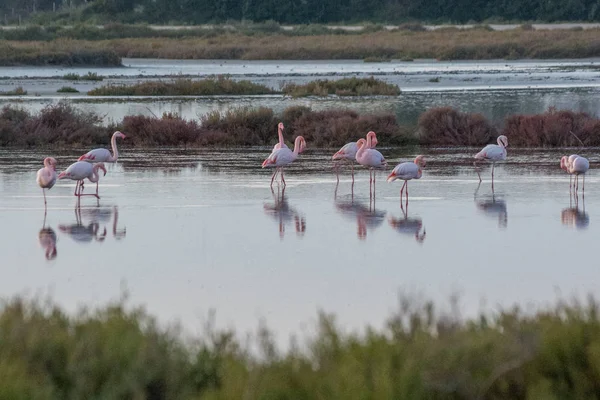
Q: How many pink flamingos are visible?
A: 11